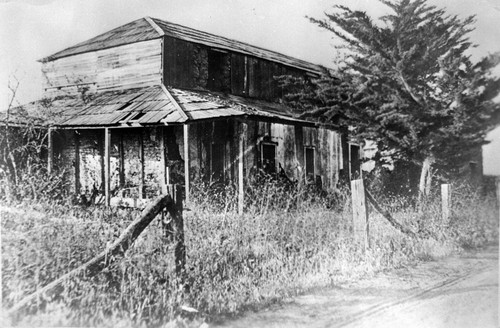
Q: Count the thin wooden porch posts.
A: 4